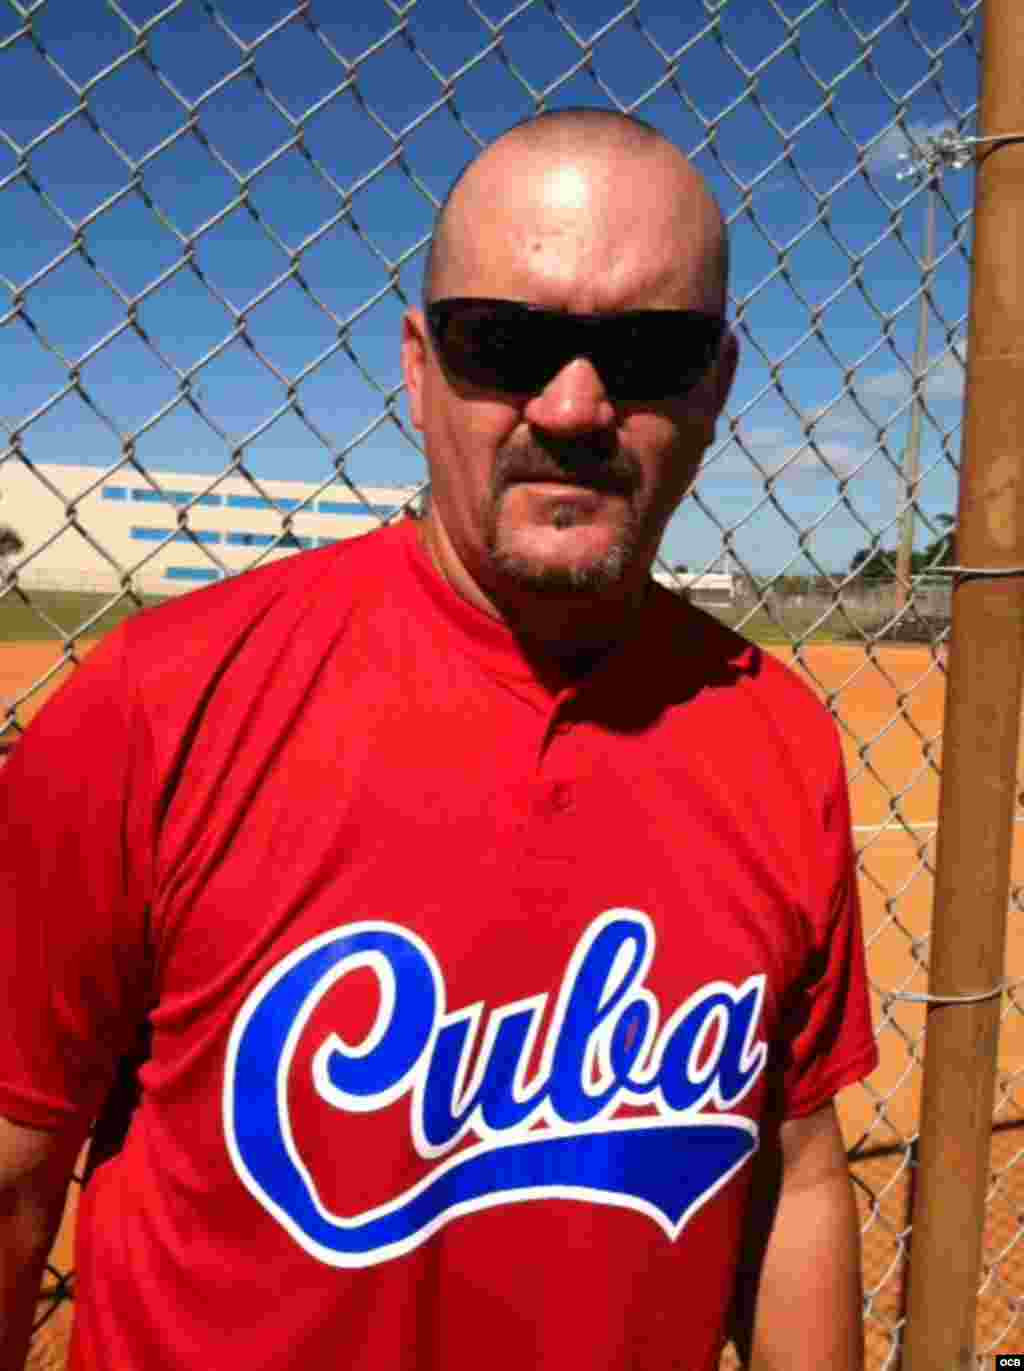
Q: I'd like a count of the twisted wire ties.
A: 3